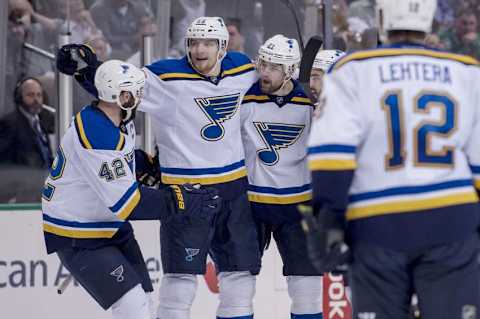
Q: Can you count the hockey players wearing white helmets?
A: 5